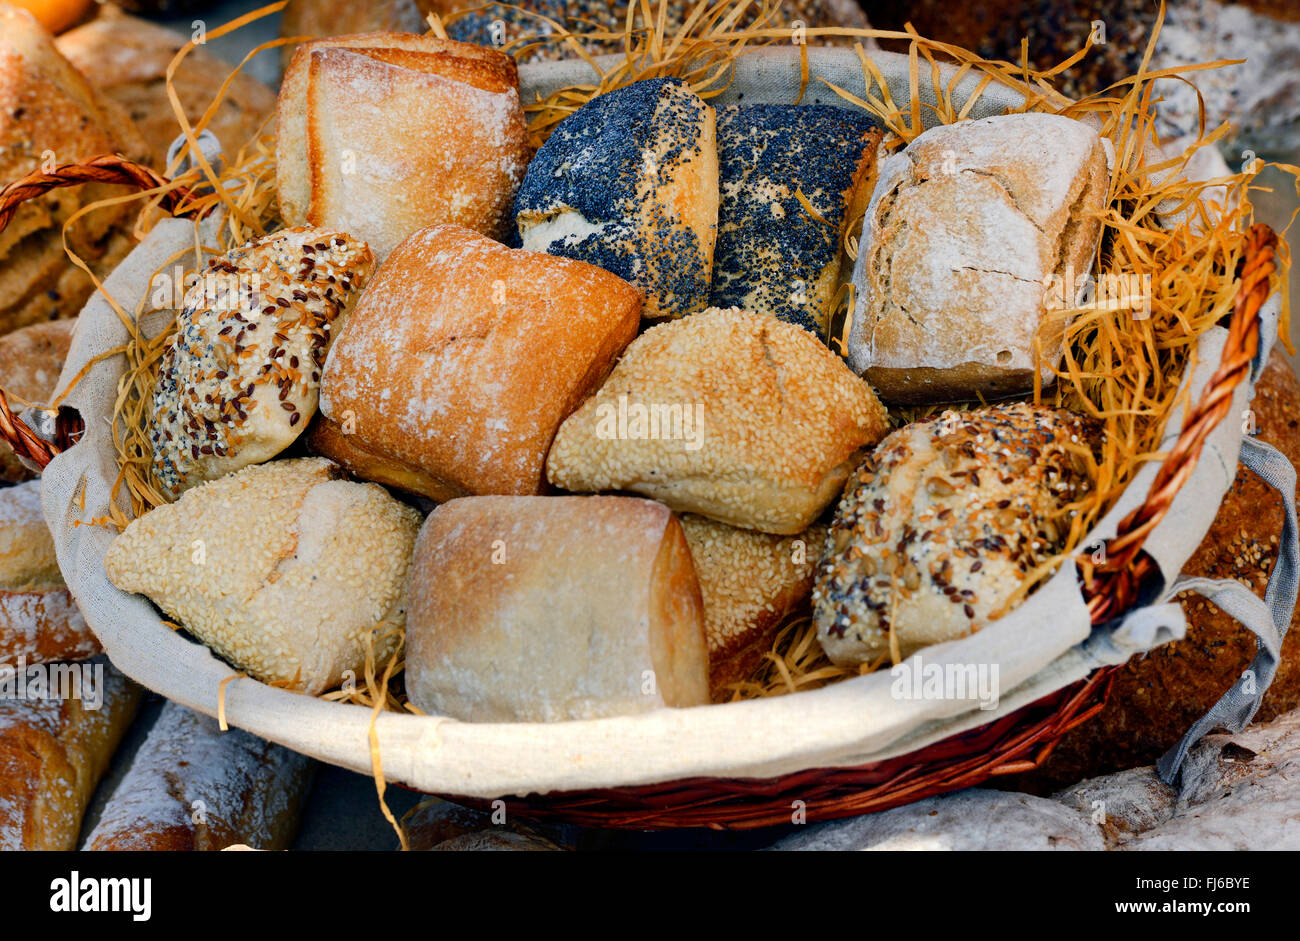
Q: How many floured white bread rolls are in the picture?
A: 4